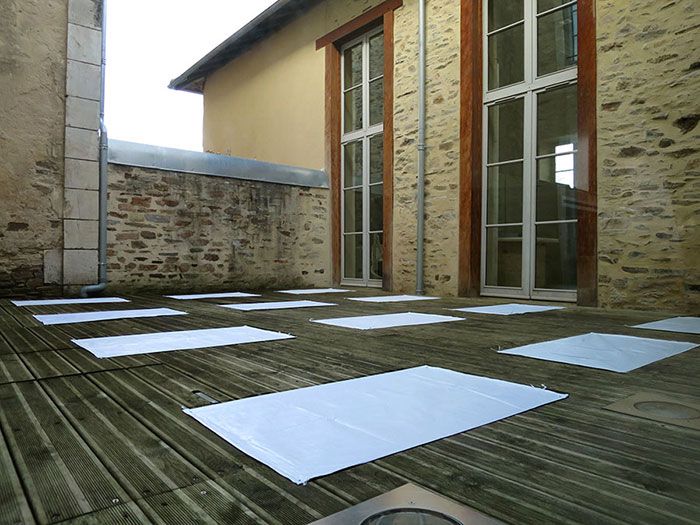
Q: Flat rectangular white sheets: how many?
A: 12